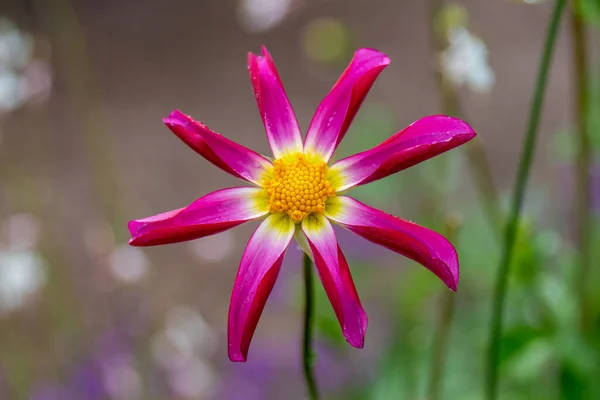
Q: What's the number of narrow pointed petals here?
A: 8